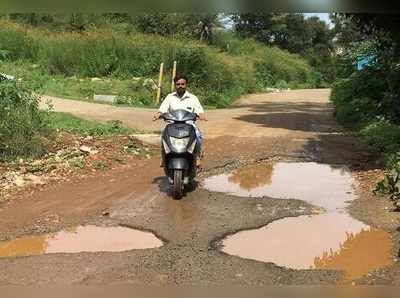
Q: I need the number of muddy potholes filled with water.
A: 3